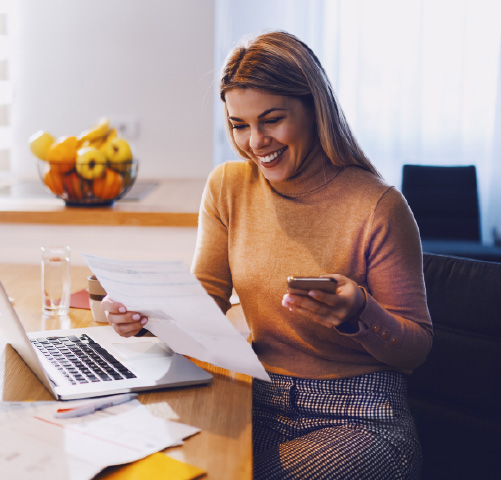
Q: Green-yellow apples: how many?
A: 2